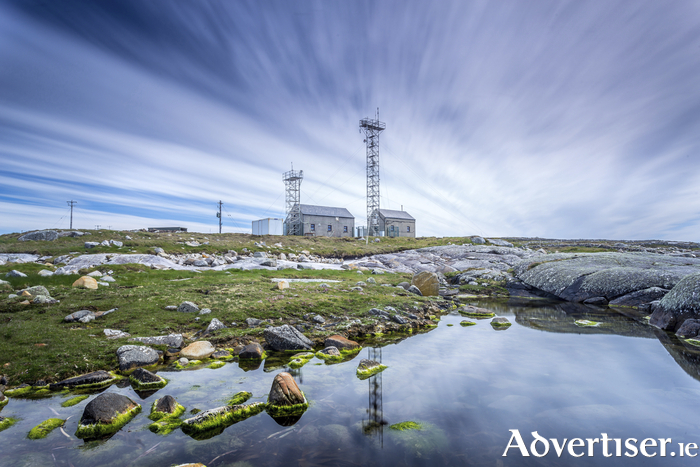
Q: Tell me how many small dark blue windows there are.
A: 5